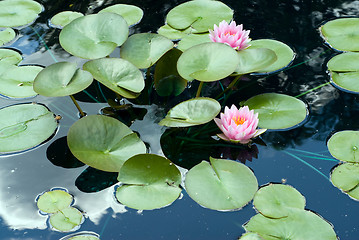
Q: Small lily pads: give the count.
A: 2